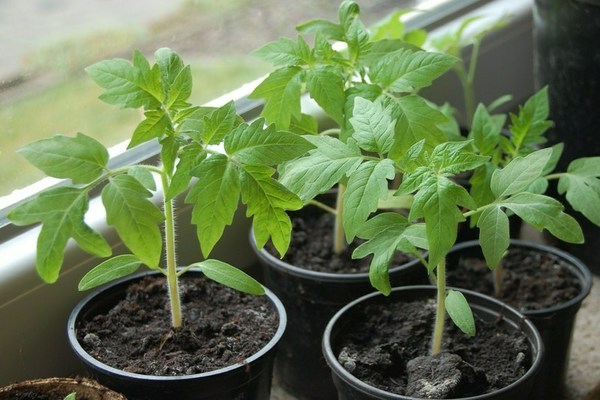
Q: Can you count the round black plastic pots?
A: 4